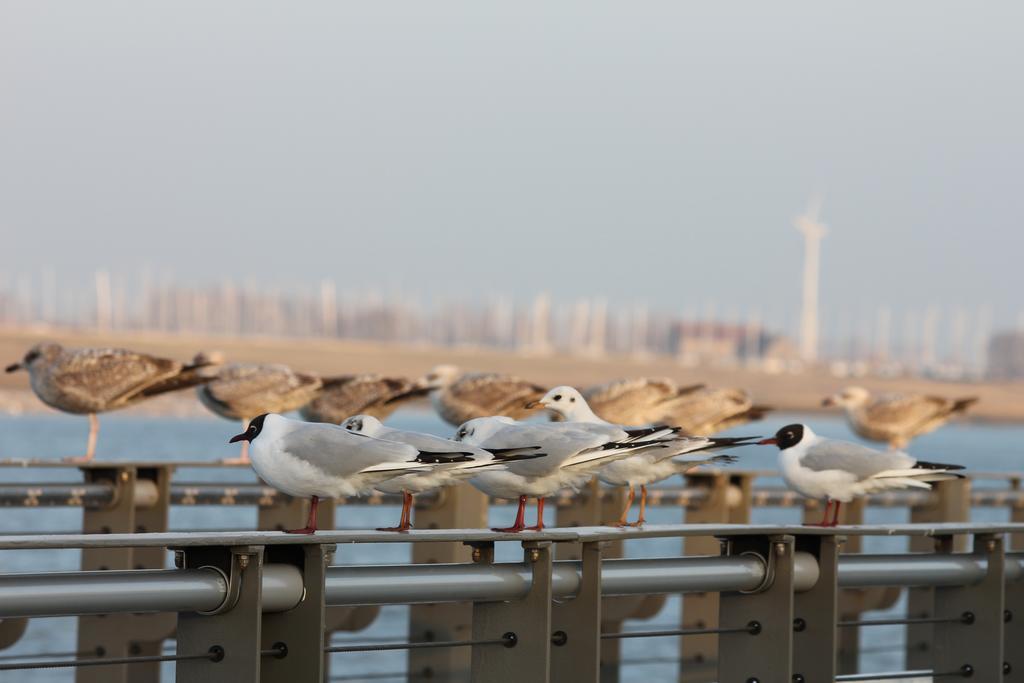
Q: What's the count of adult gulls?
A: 5